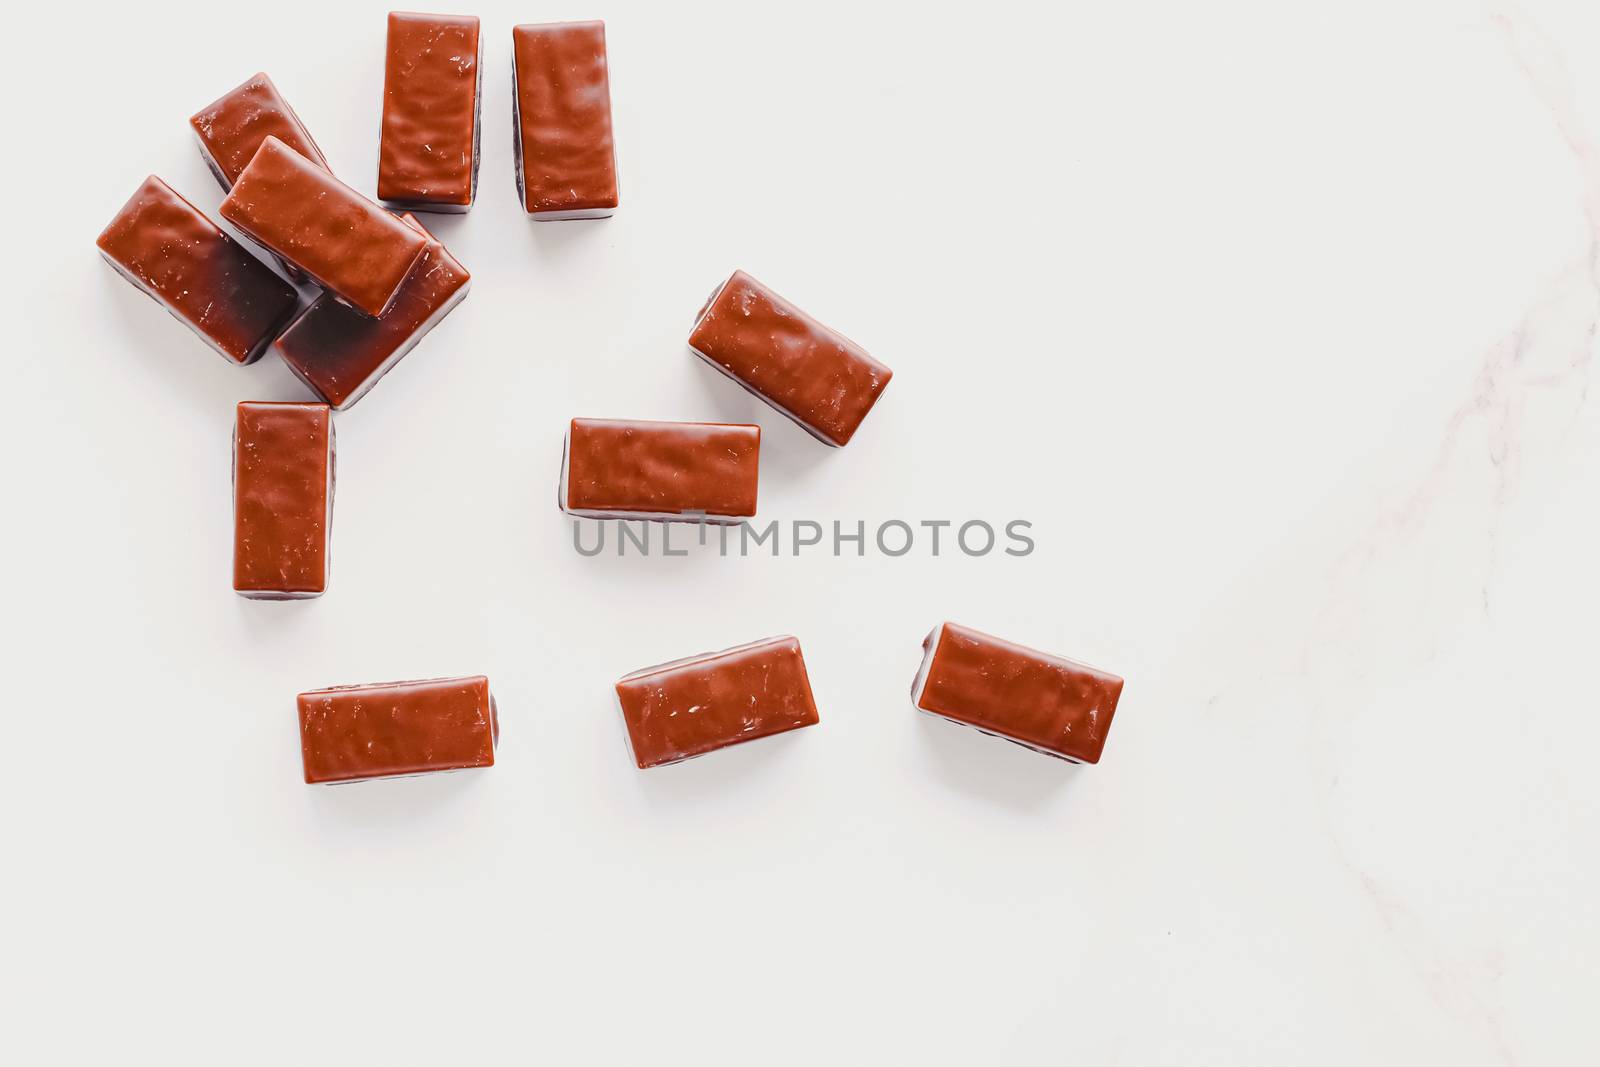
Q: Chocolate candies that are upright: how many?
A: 3